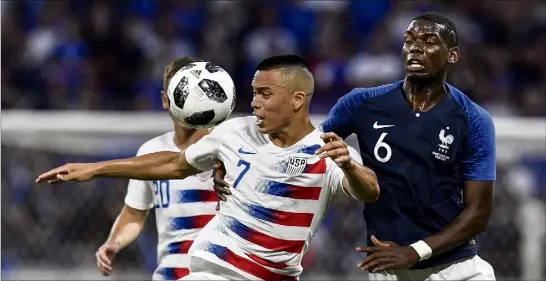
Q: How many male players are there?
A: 3